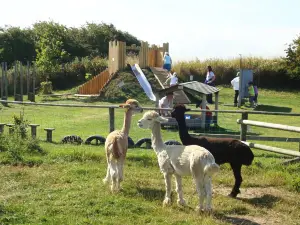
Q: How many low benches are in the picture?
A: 4